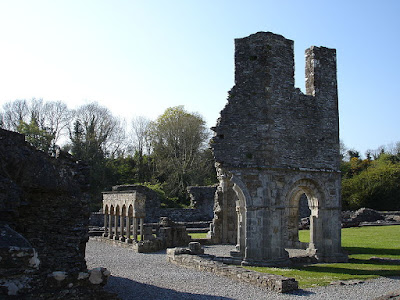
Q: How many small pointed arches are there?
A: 5